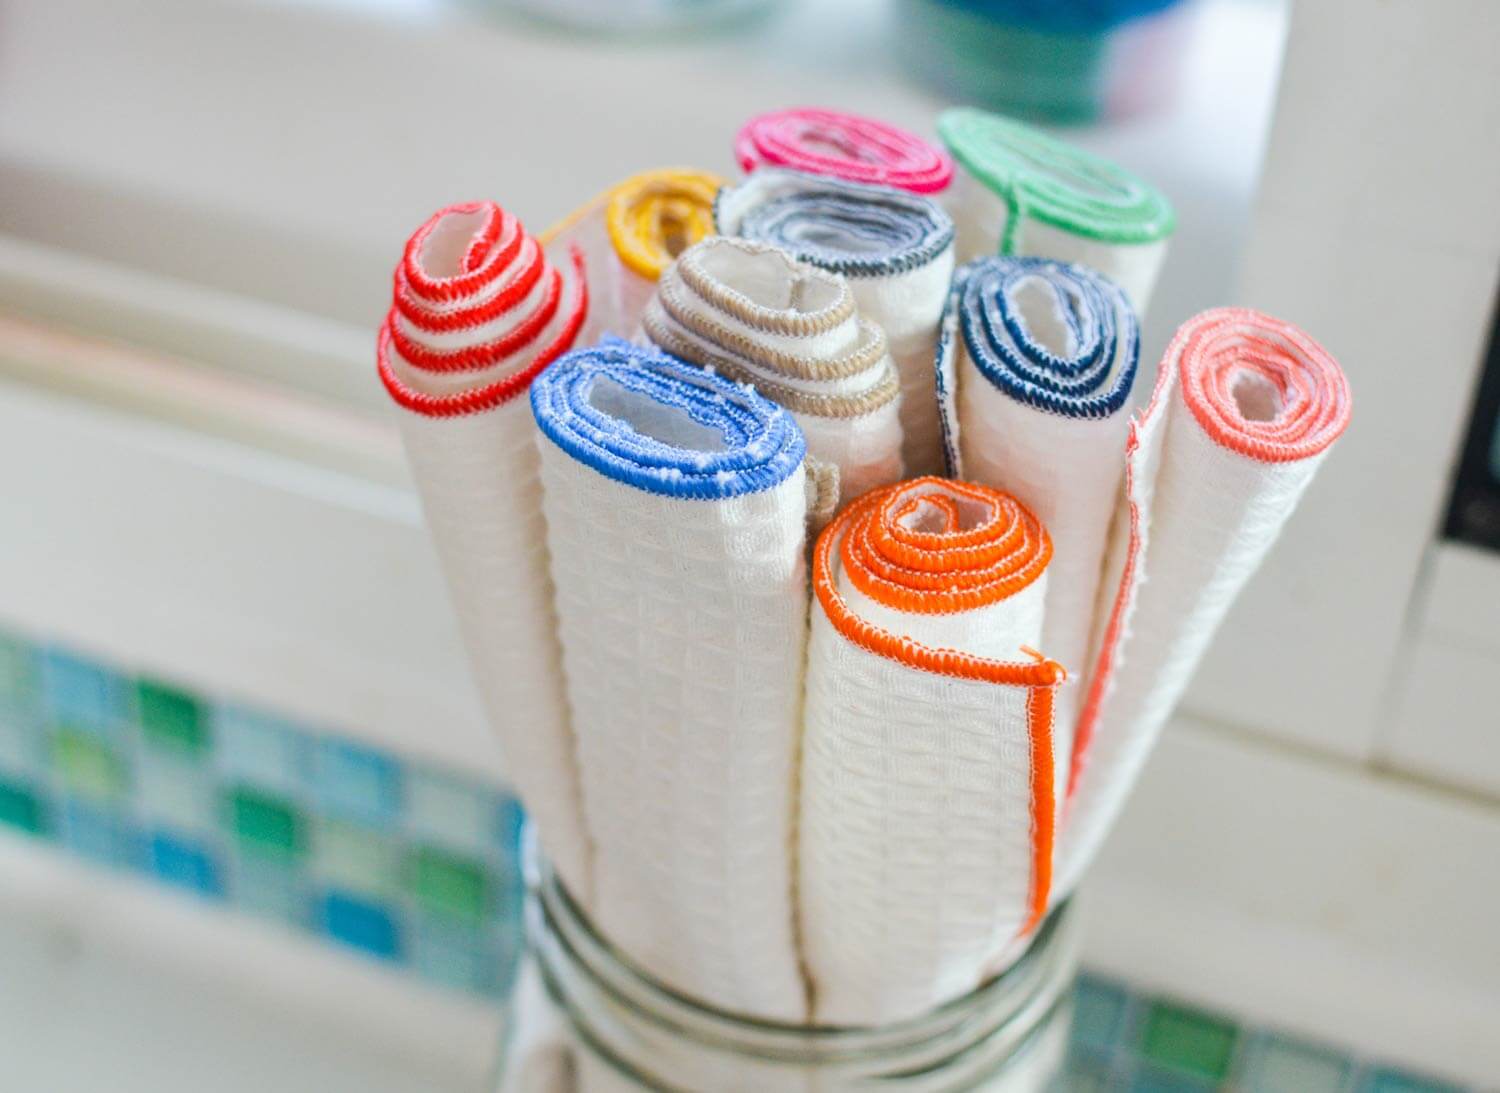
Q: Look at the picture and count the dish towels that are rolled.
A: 10